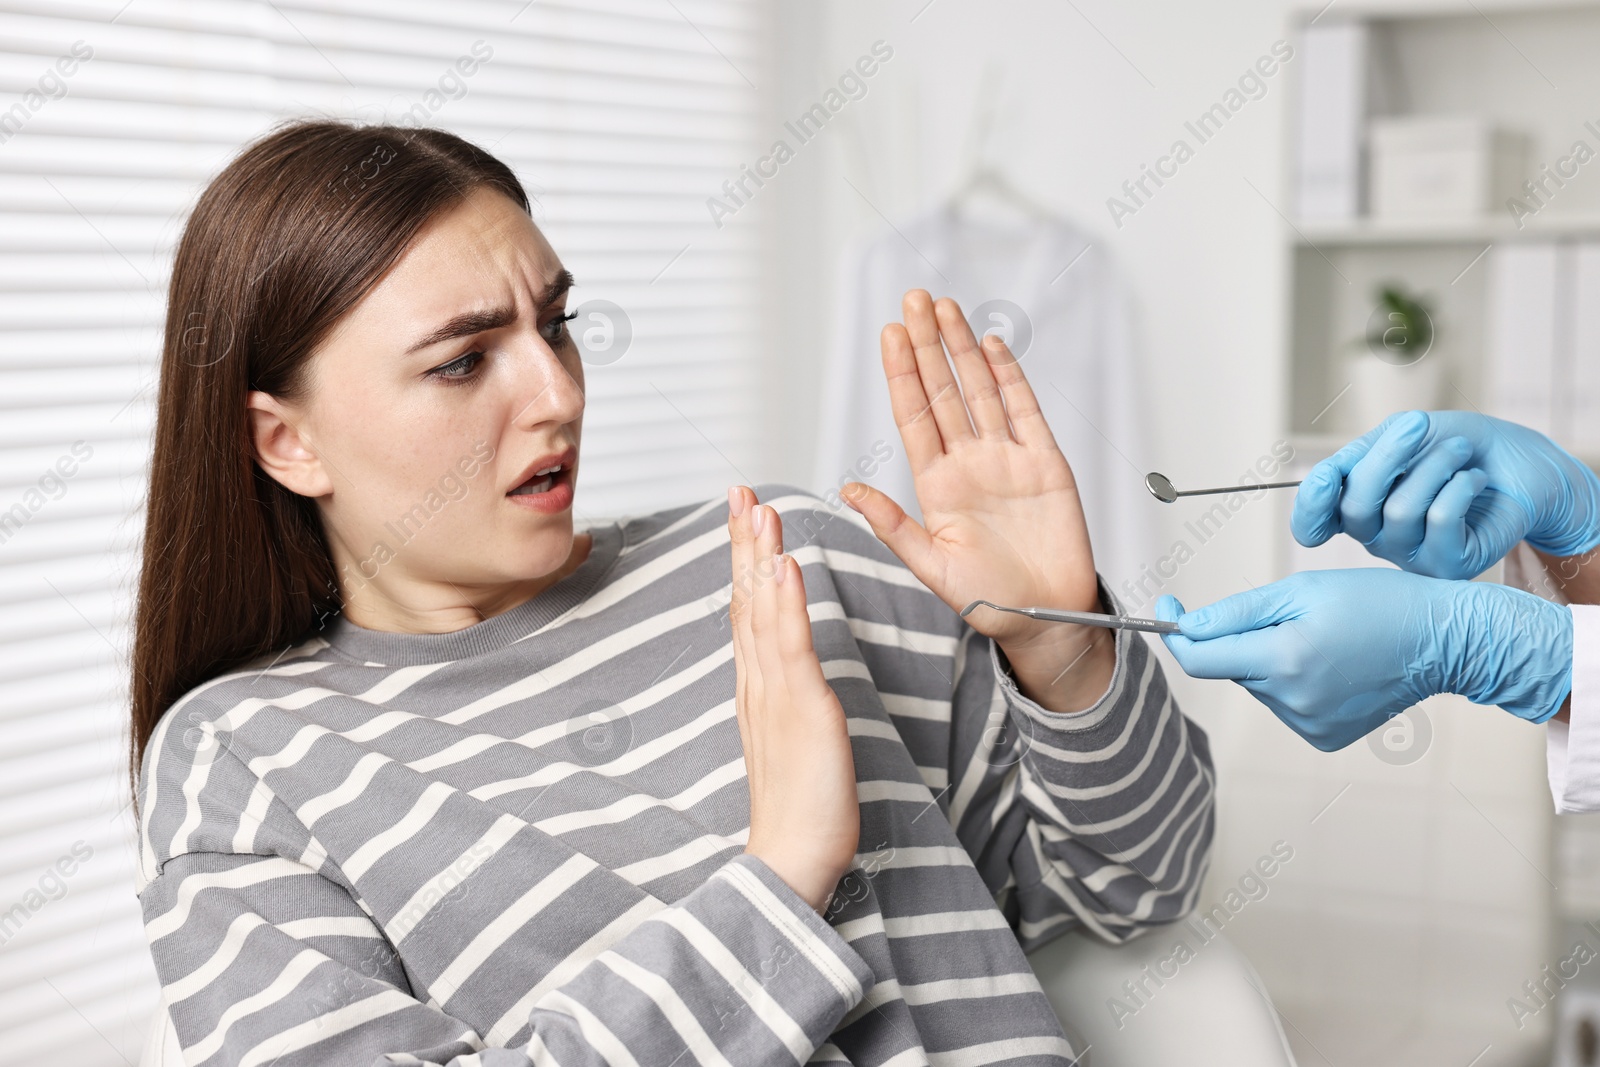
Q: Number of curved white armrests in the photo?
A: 1